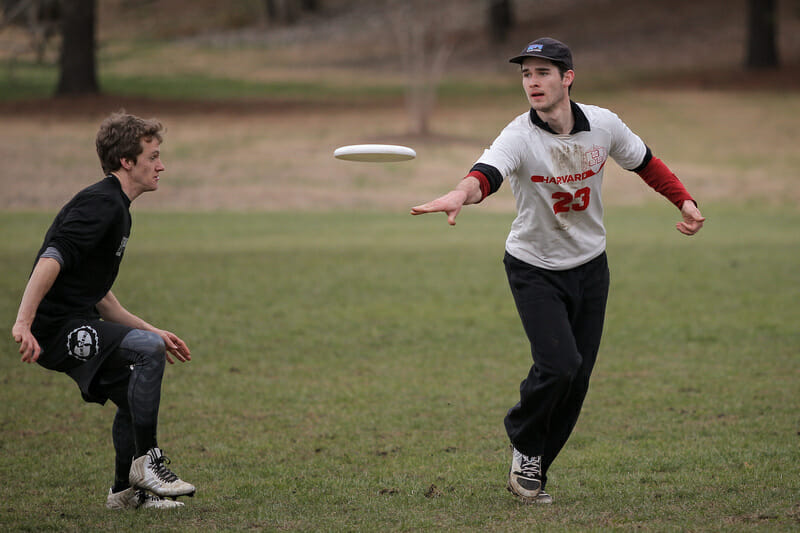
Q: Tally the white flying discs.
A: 1